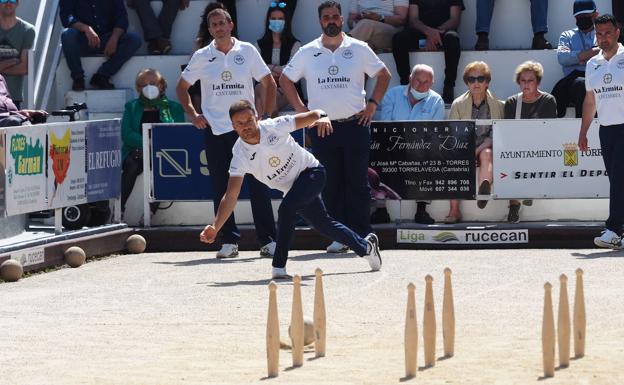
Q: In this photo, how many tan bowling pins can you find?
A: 9